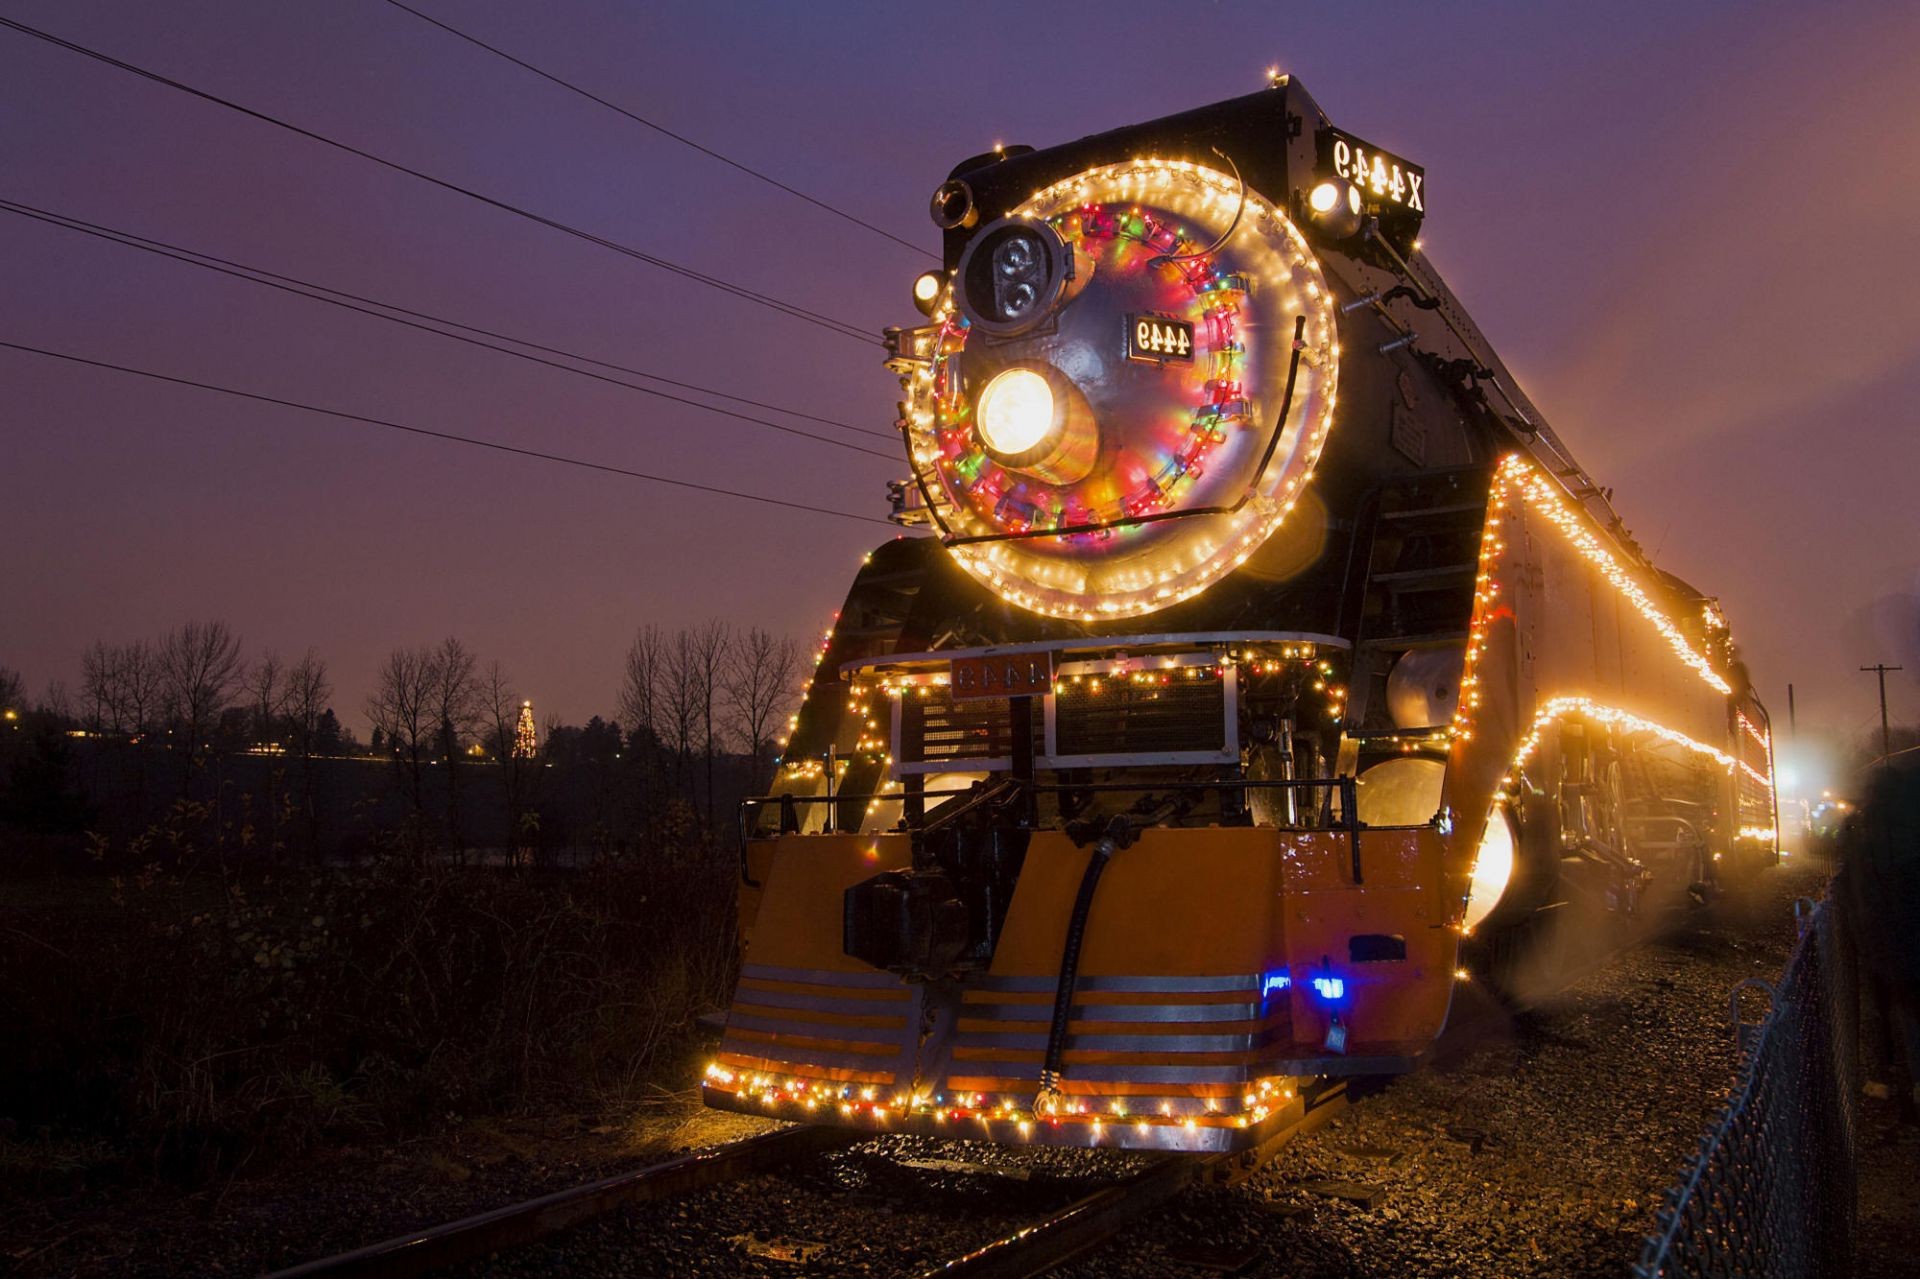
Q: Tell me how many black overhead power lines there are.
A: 6